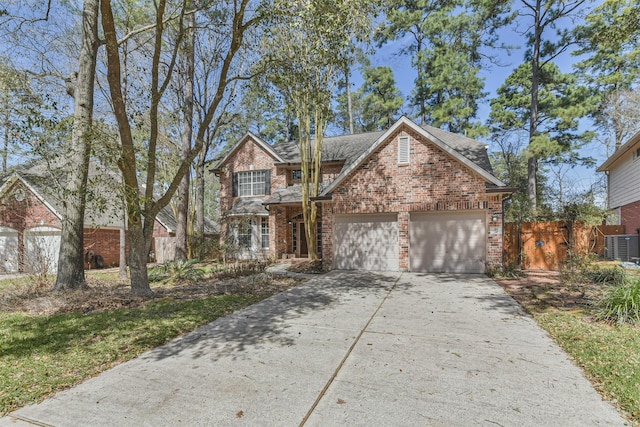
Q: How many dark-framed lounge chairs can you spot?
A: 0